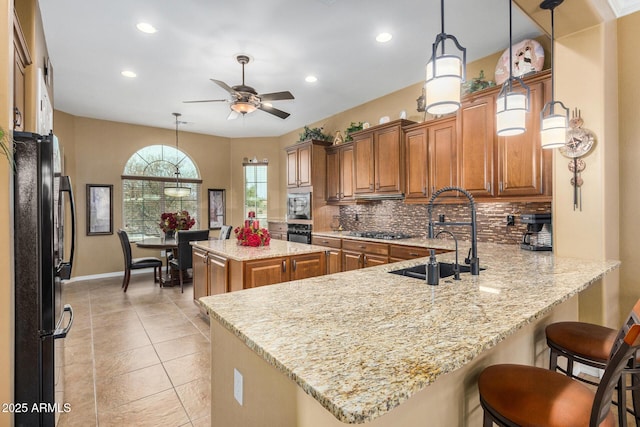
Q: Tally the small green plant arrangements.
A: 3